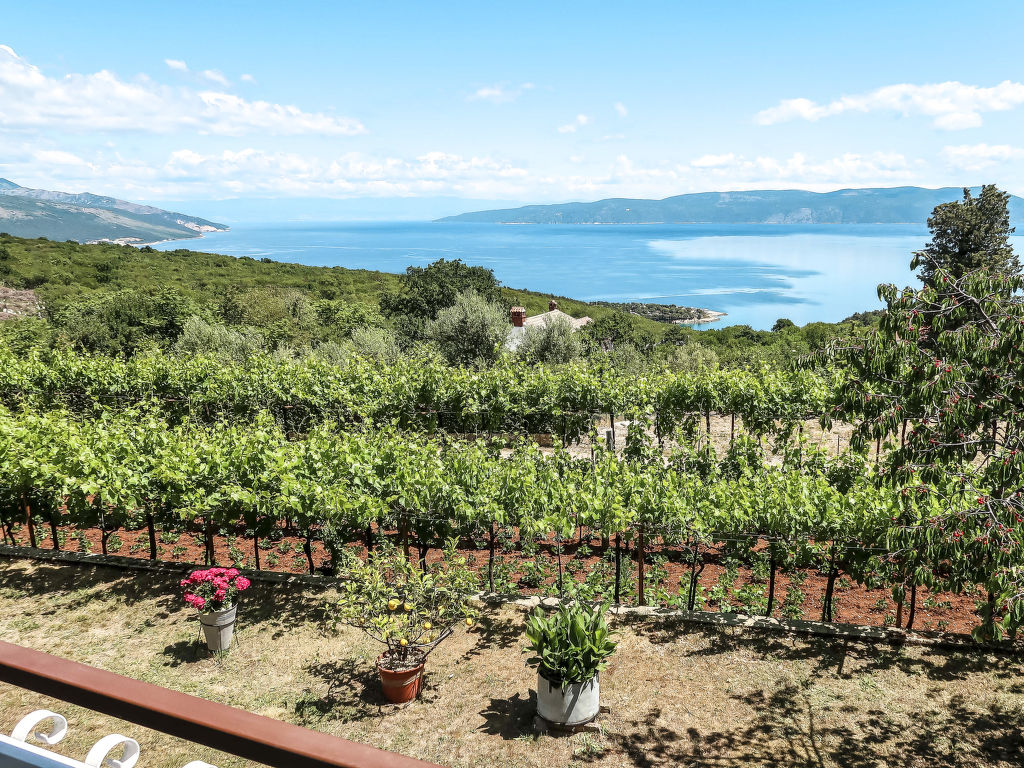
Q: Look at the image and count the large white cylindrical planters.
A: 1